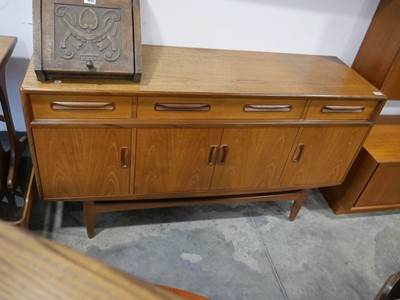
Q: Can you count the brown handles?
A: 8